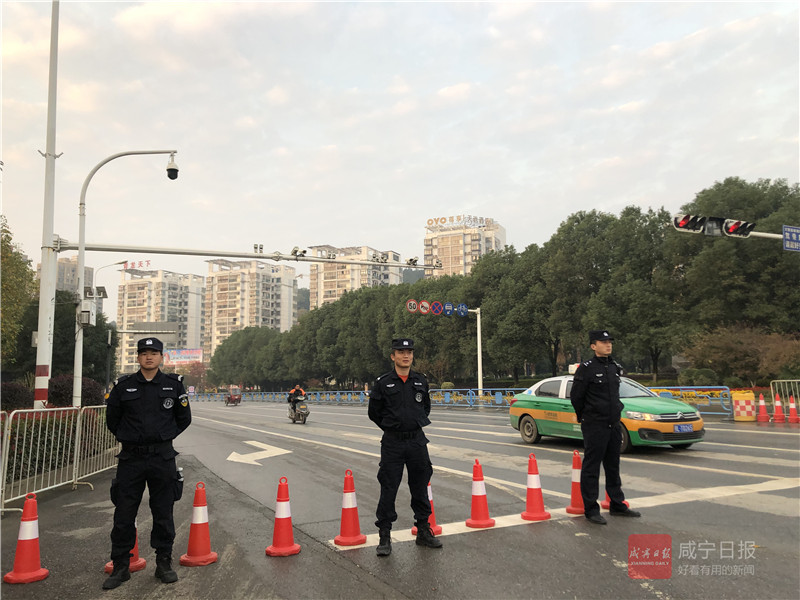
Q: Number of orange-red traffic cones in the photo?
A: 13